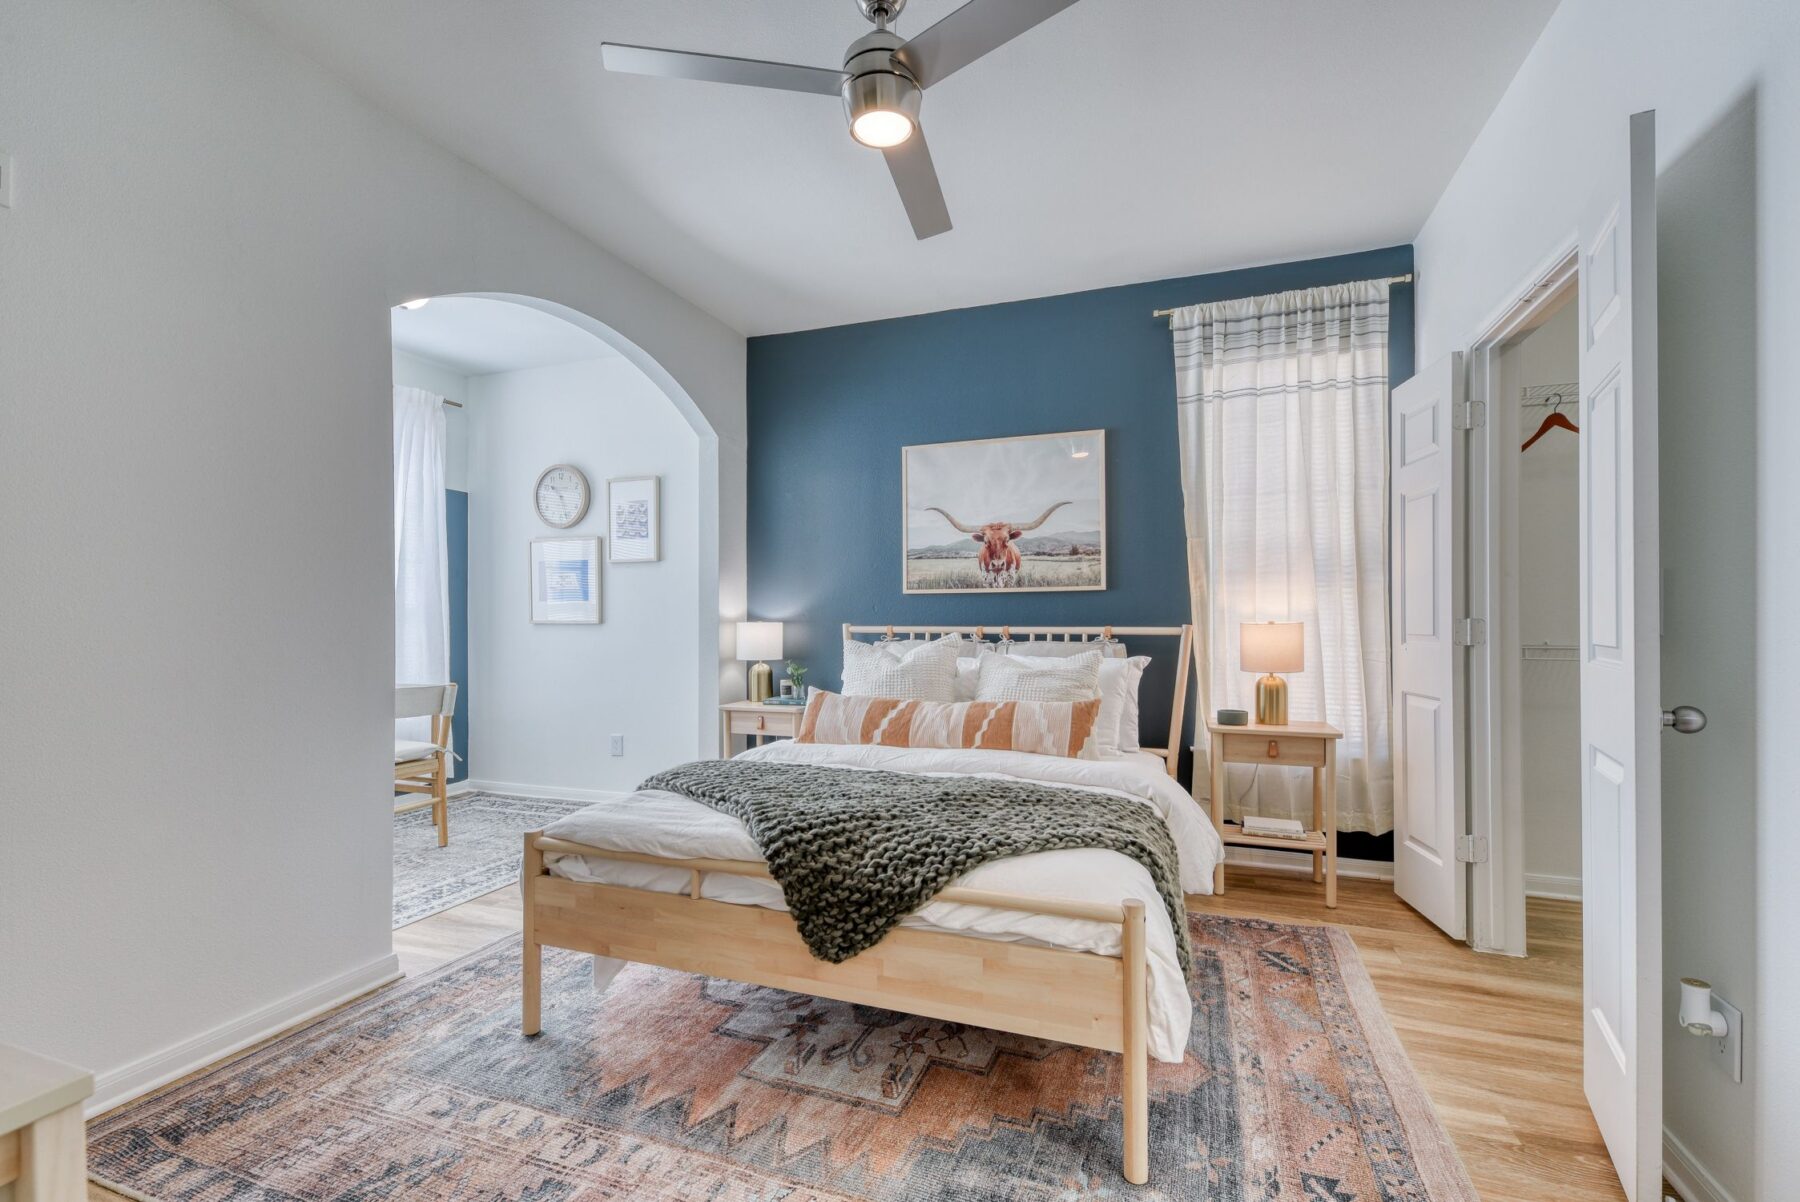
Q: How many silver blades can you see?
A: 3